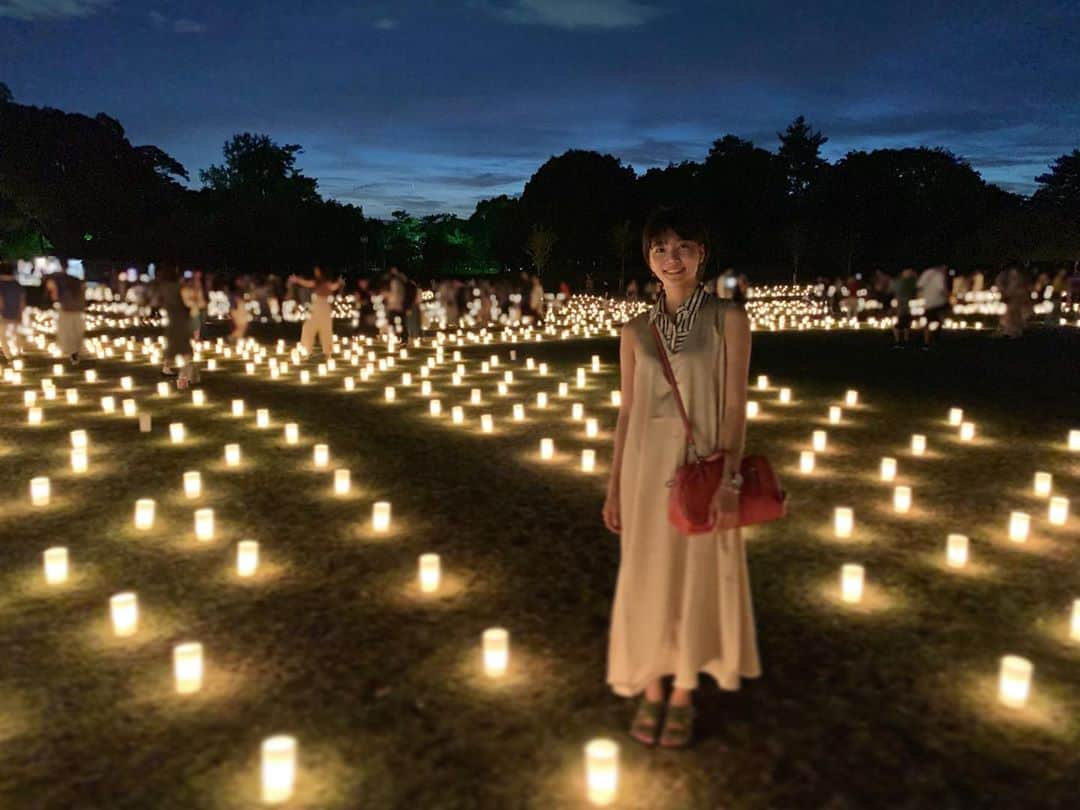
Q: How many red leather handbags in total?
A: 1